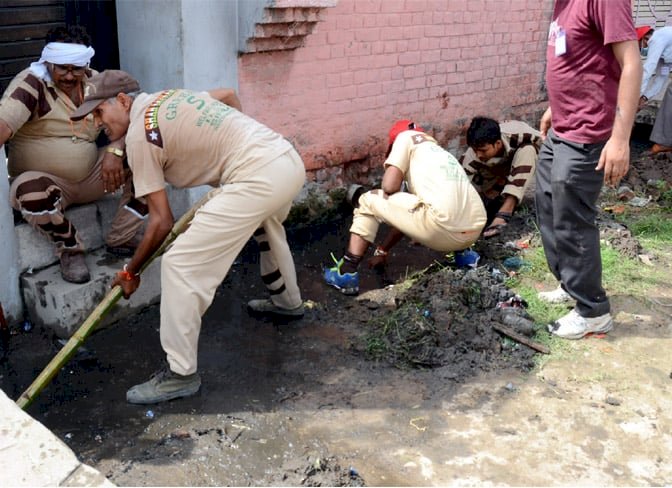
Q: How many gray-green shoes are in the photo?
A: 2